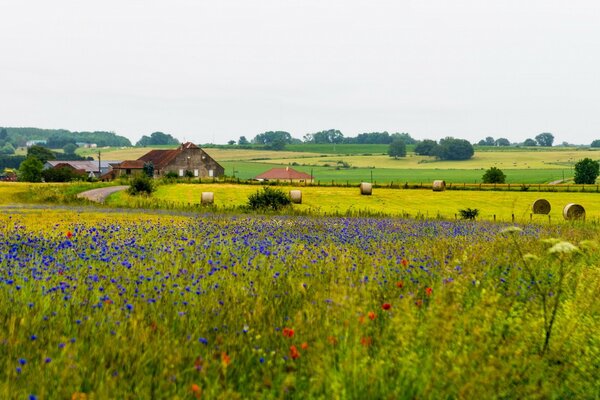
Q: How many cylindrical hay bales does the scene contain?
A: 6